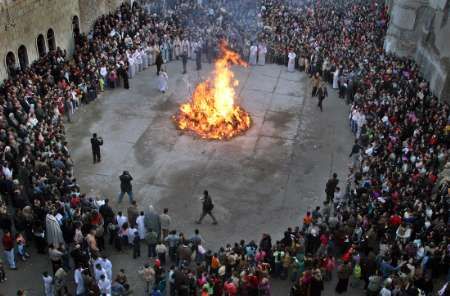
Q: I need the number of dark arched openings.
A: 5